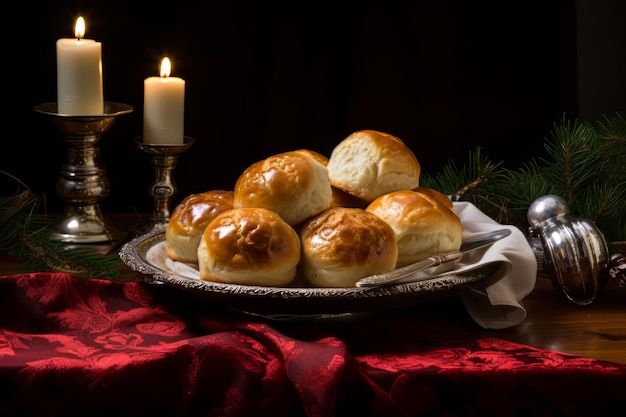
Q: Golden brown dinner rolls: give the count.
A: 8